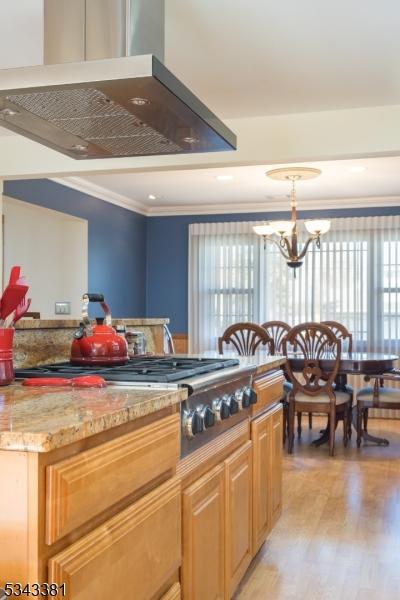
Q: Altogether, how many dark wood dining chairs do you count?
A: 5